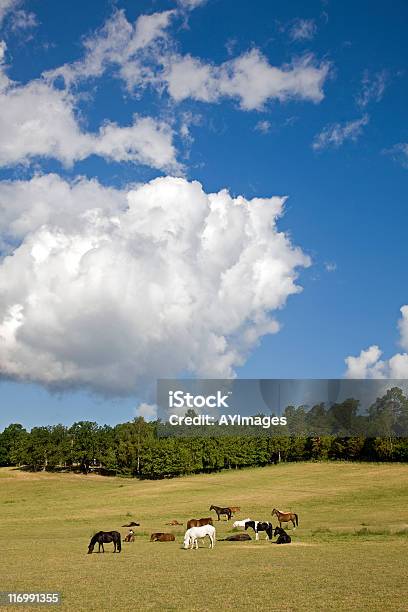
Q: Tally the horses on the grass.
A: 14